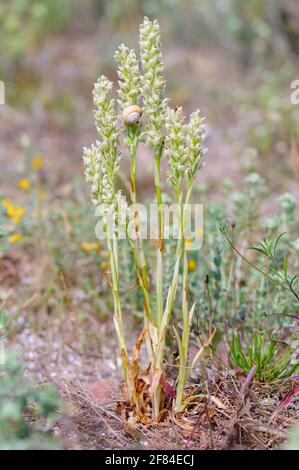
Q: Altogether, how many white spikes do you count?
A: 7